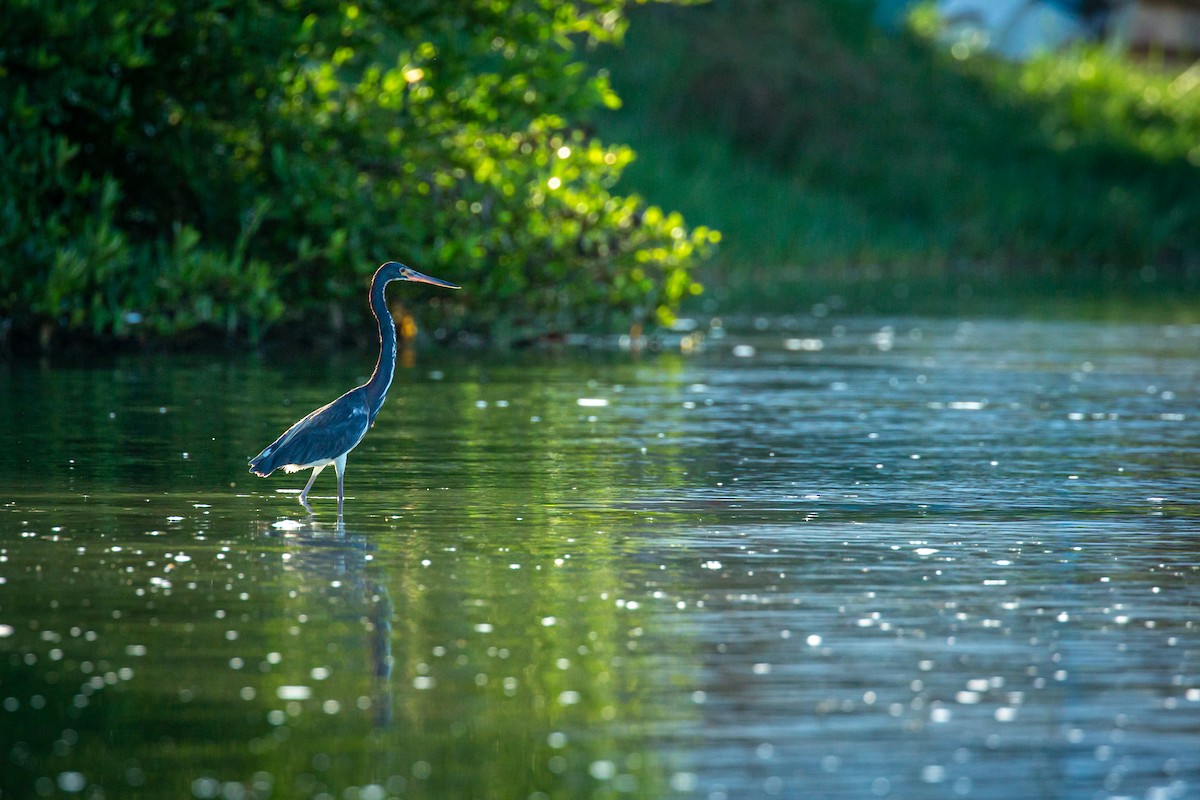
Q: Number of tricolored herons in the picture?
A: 1